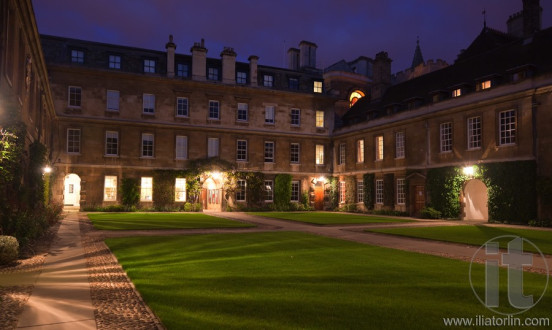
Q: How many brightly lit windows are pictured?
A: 11